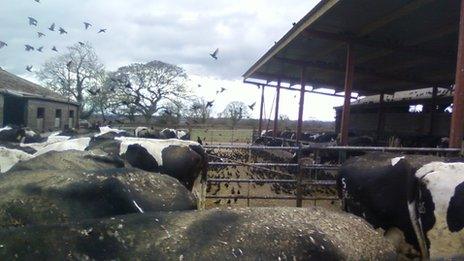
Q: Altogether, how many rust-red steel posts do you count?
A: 5